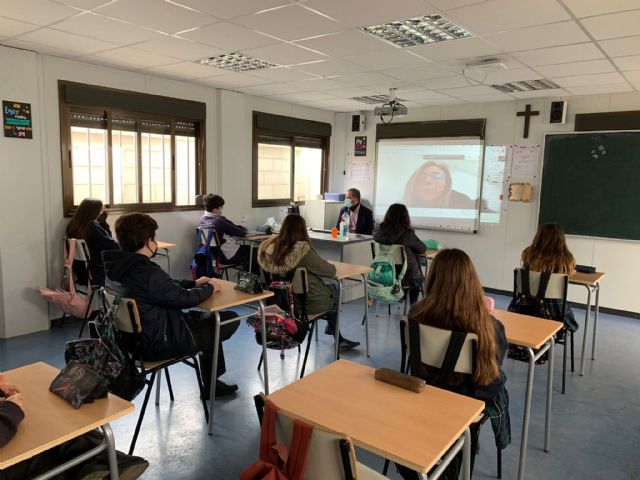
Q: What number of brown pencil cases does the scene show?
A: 1